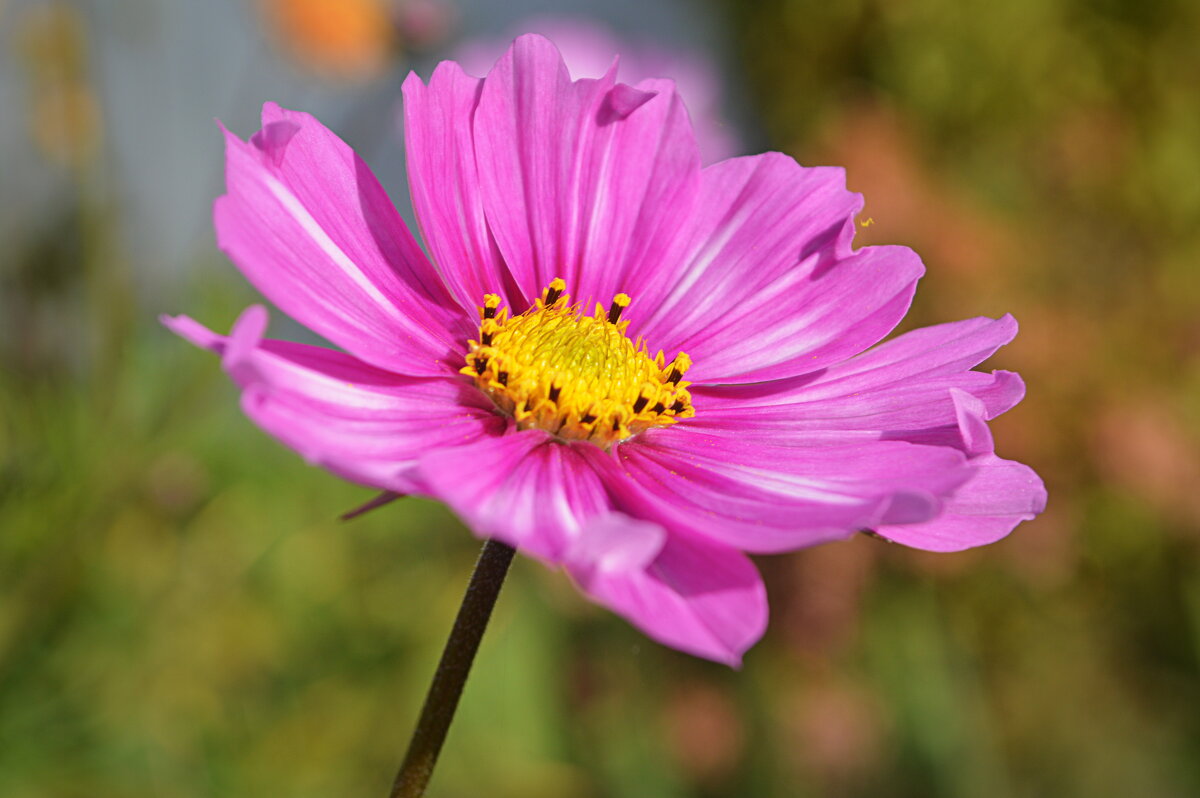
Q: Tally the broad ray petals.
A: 8